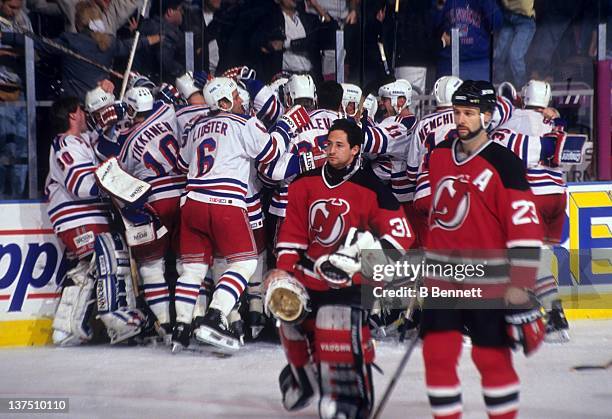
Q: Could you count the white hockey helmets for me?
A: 11